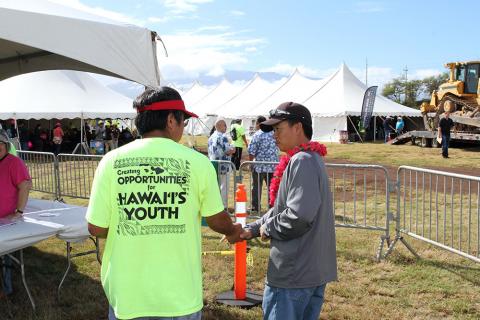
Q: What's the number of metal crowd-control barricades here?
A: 5